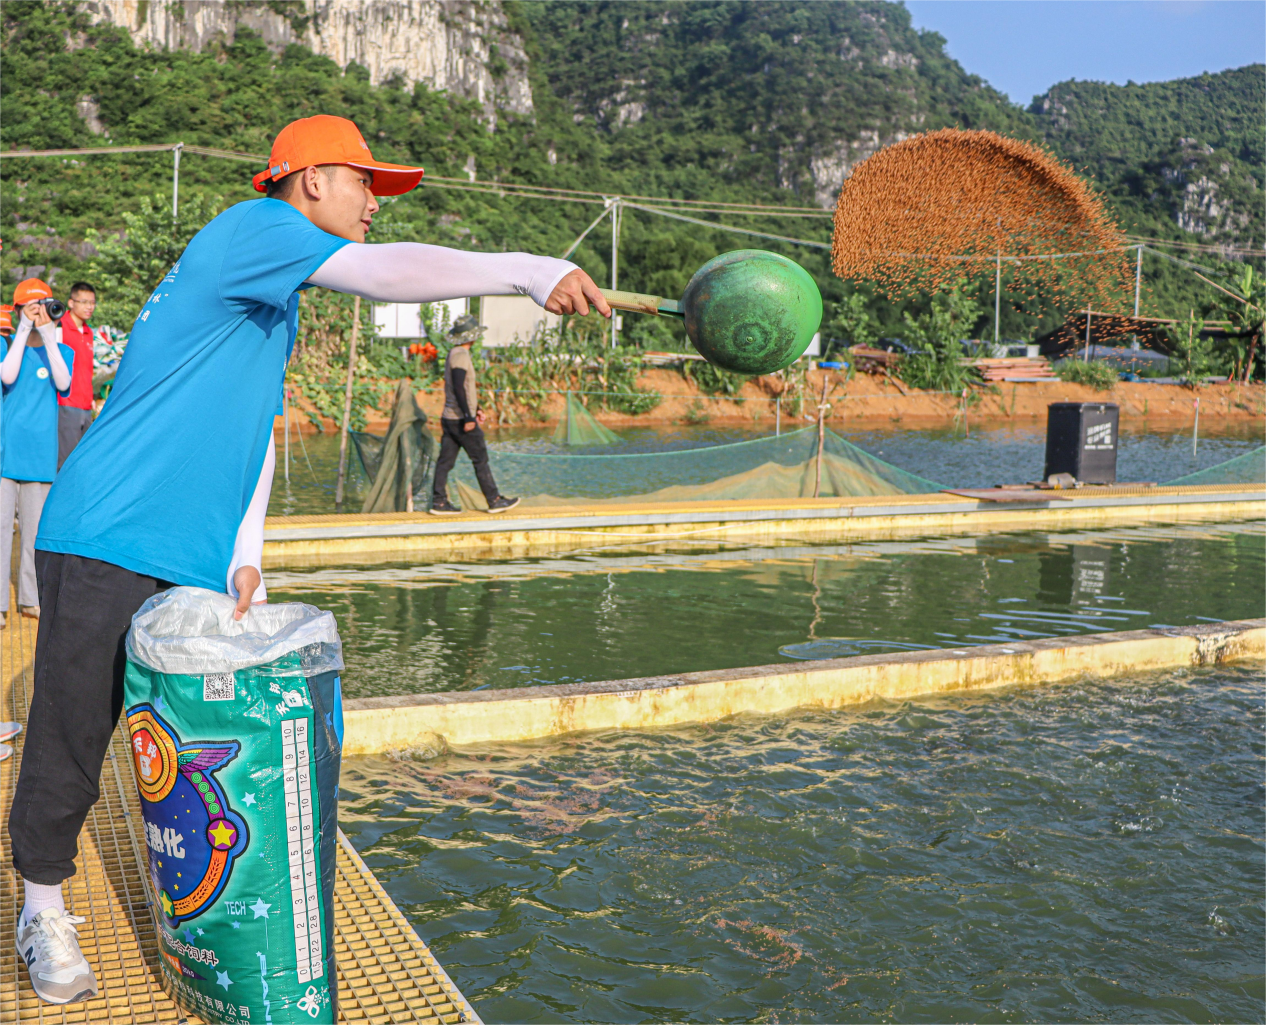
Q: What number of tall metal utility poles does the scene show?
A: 4